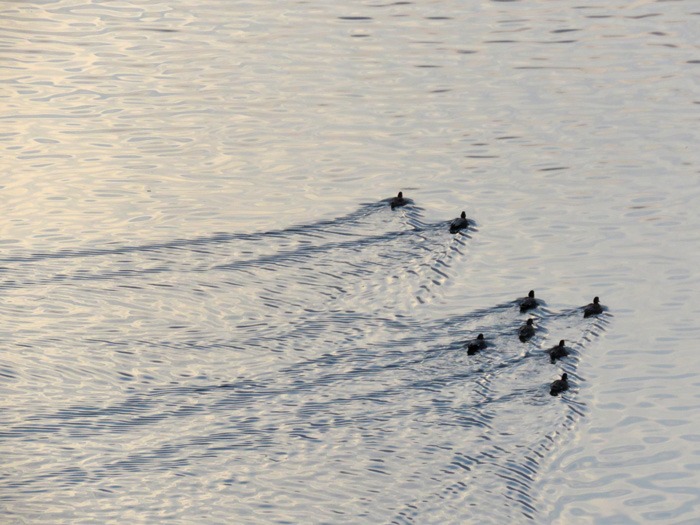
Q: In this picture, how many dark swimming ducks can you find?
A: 8